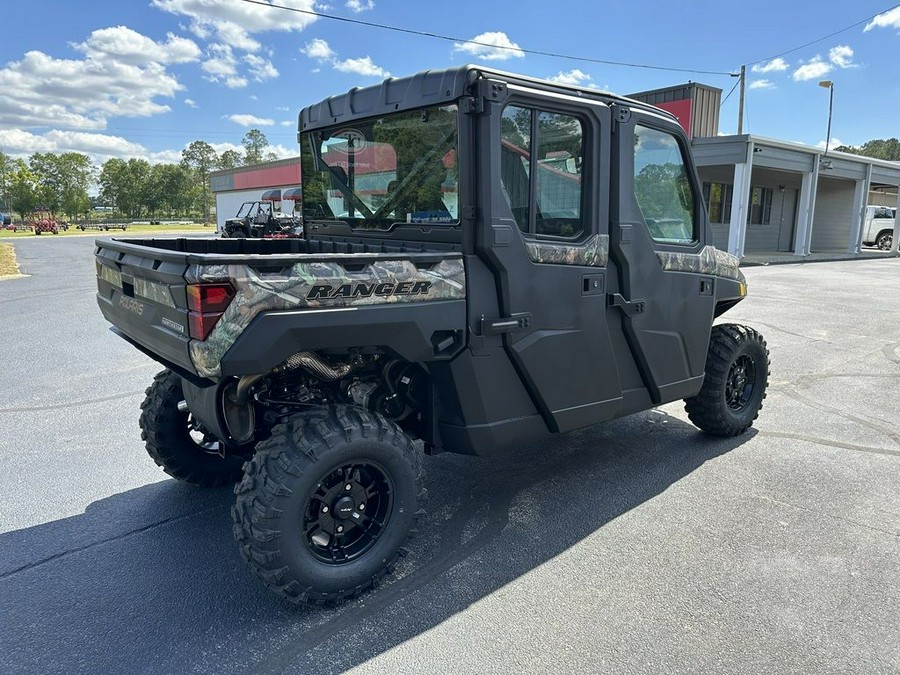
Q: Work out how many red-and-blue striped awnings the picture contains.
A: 2